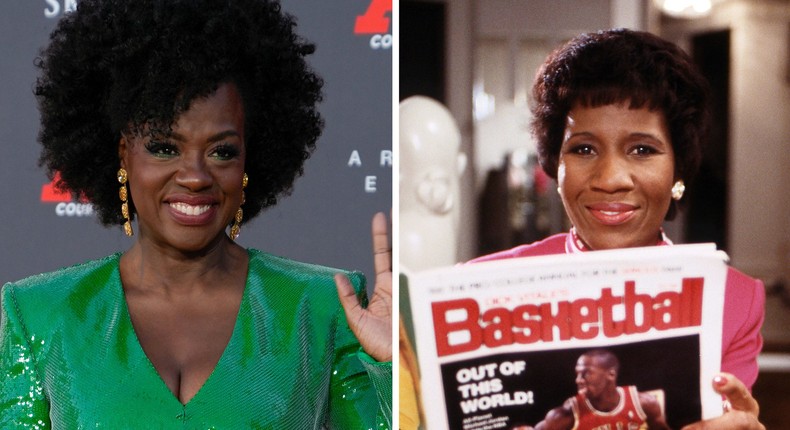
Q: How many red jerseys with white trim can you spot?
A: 1